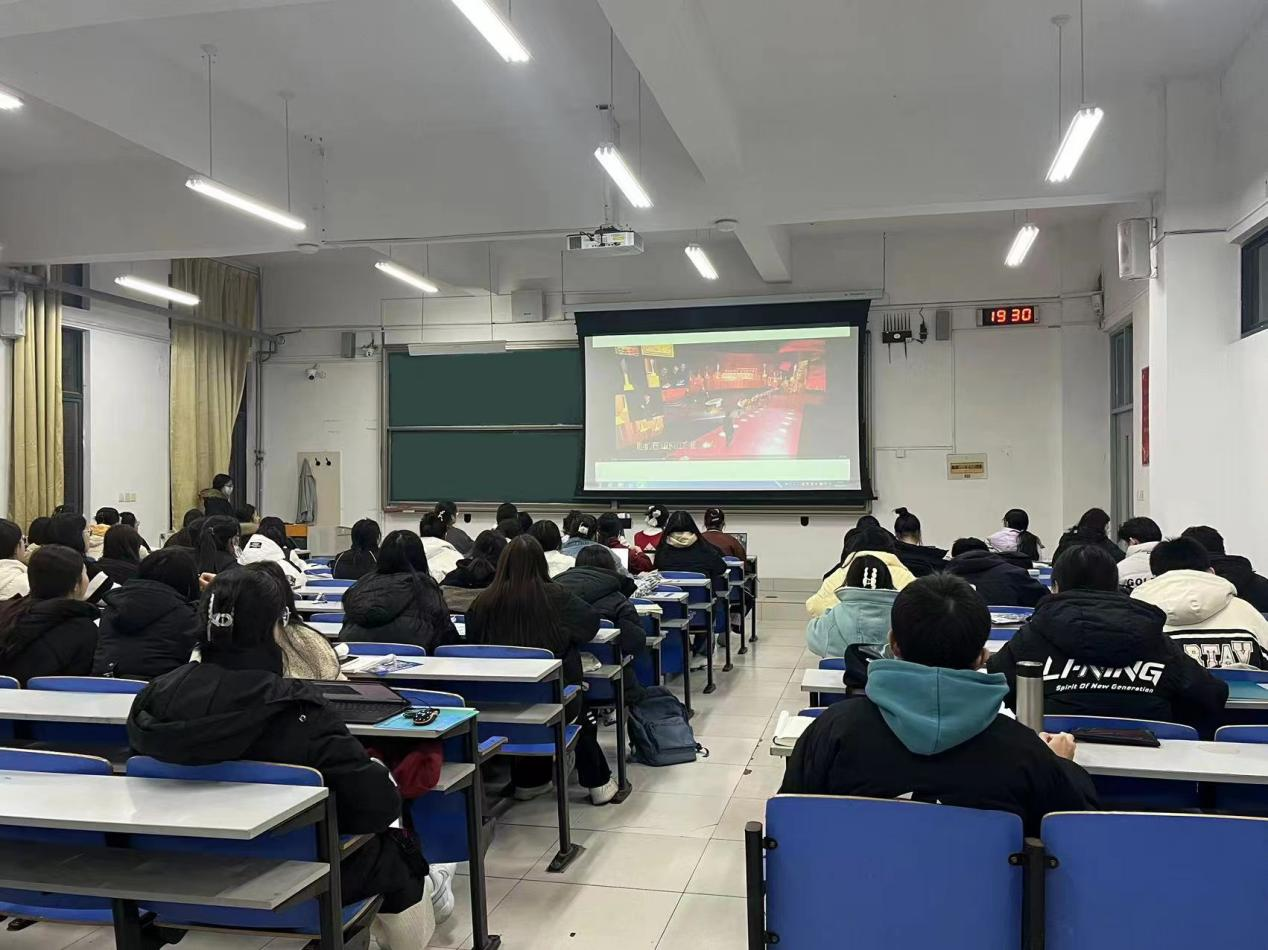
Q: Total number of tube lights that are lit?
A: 9